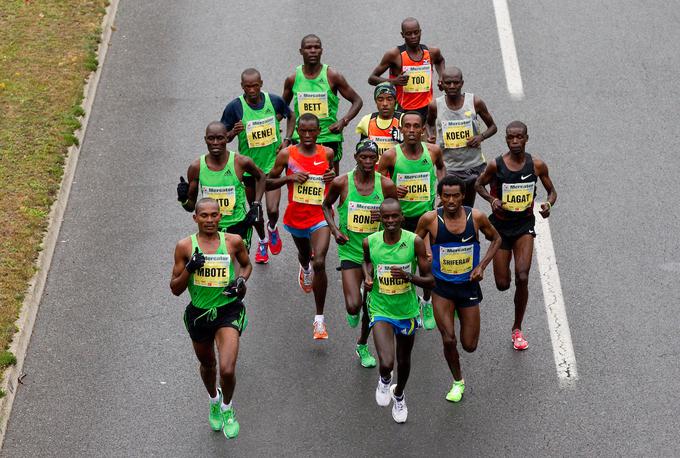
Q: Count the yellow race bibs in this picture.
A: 13